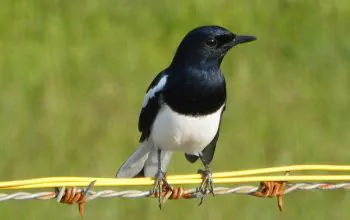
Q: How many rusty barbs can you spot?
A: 3